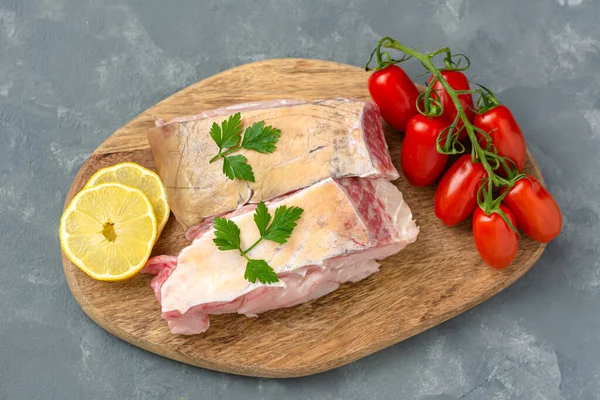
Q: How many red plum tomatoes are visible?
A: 7